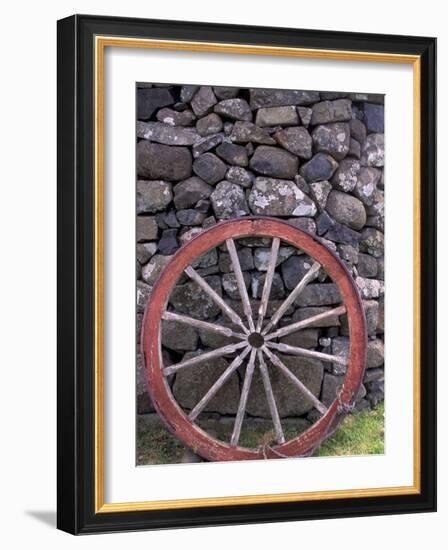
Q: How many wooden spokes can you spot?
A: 12